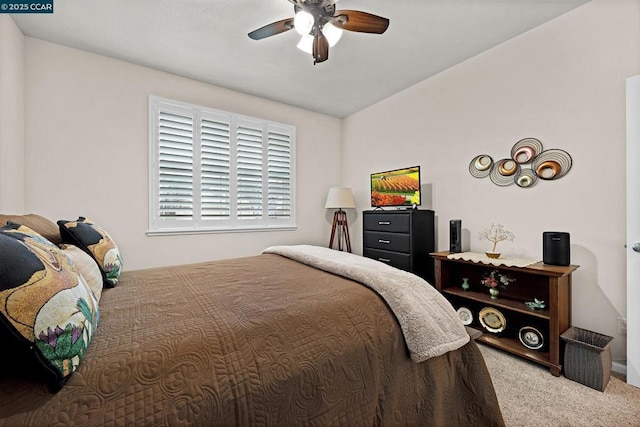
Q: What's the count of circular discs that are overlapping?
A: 5